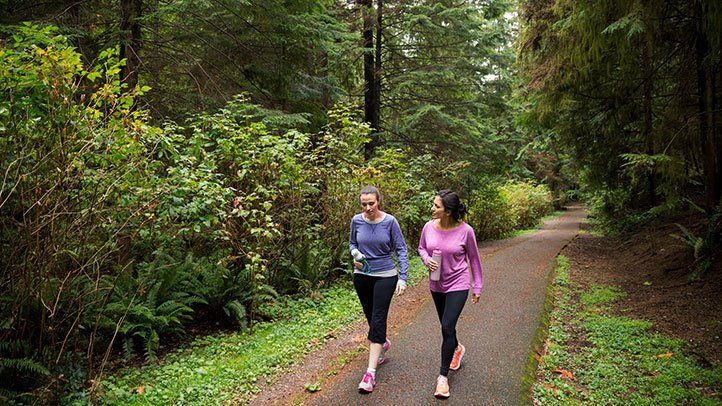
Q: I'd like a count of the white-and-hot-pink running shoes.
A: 2